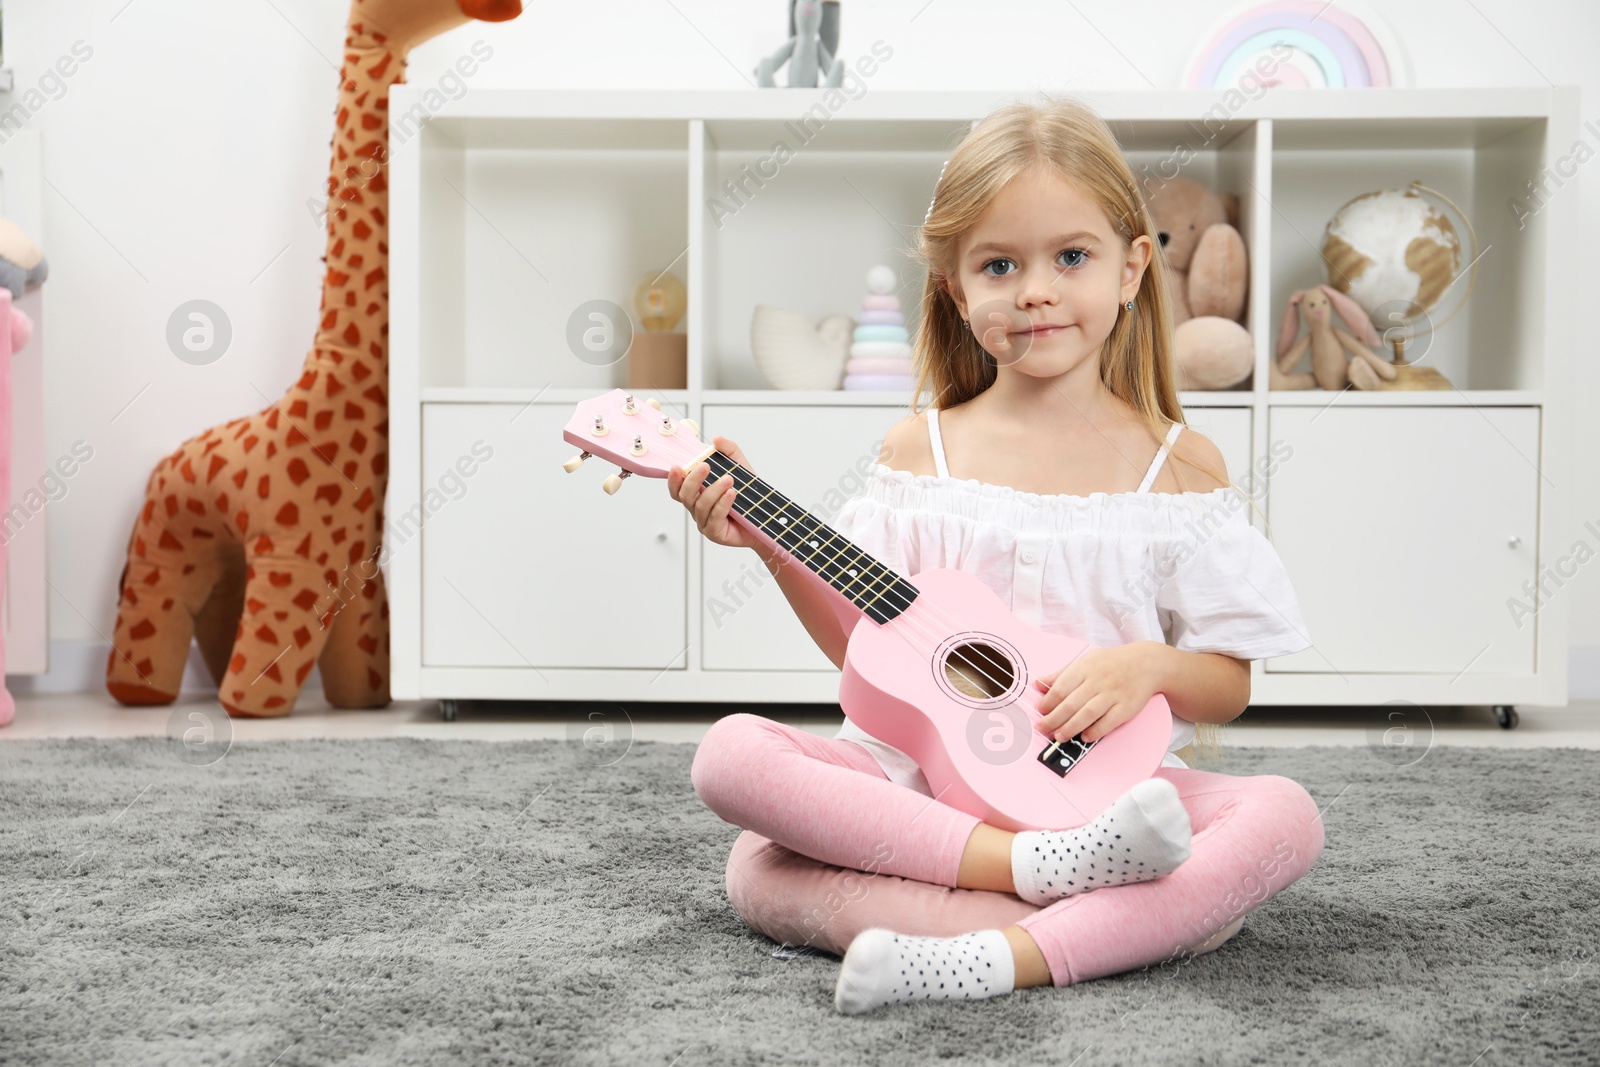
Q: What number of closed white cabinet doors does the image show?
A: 4